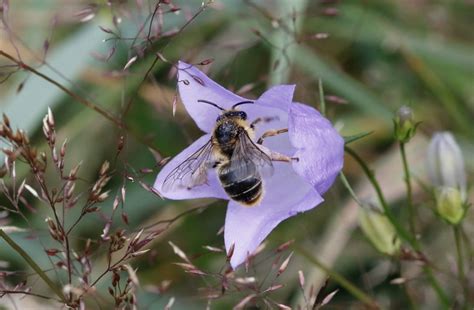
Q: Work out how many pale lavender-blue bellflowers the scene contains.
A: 1